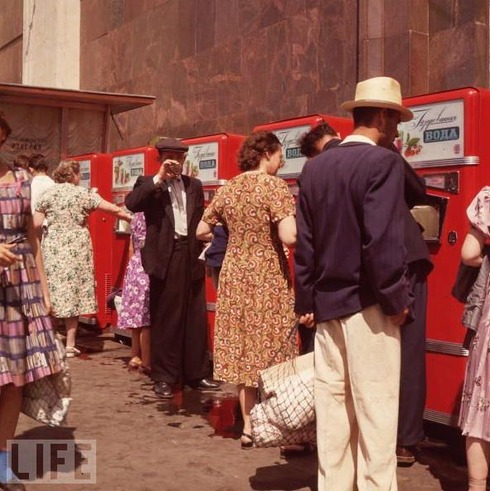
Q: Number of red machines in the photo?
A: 5